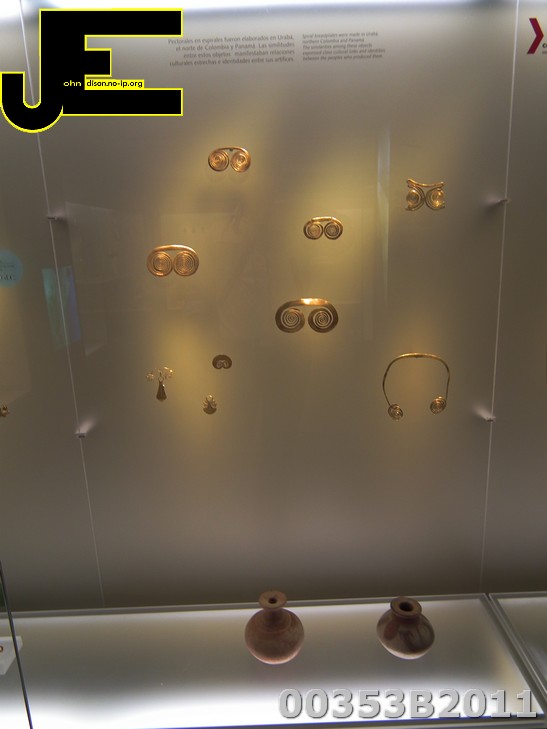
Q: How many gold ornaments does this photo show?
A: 9